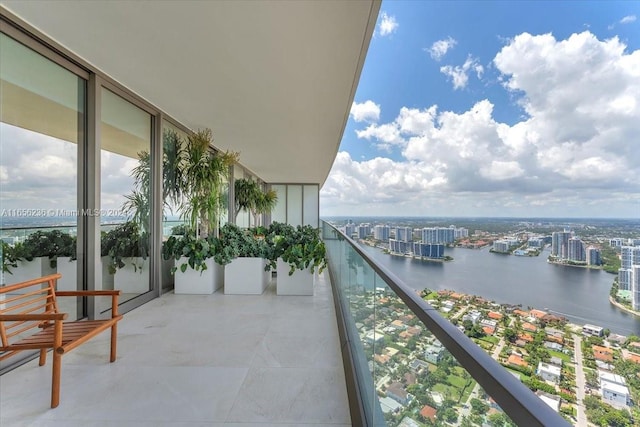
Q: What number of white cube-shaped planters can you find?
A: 3